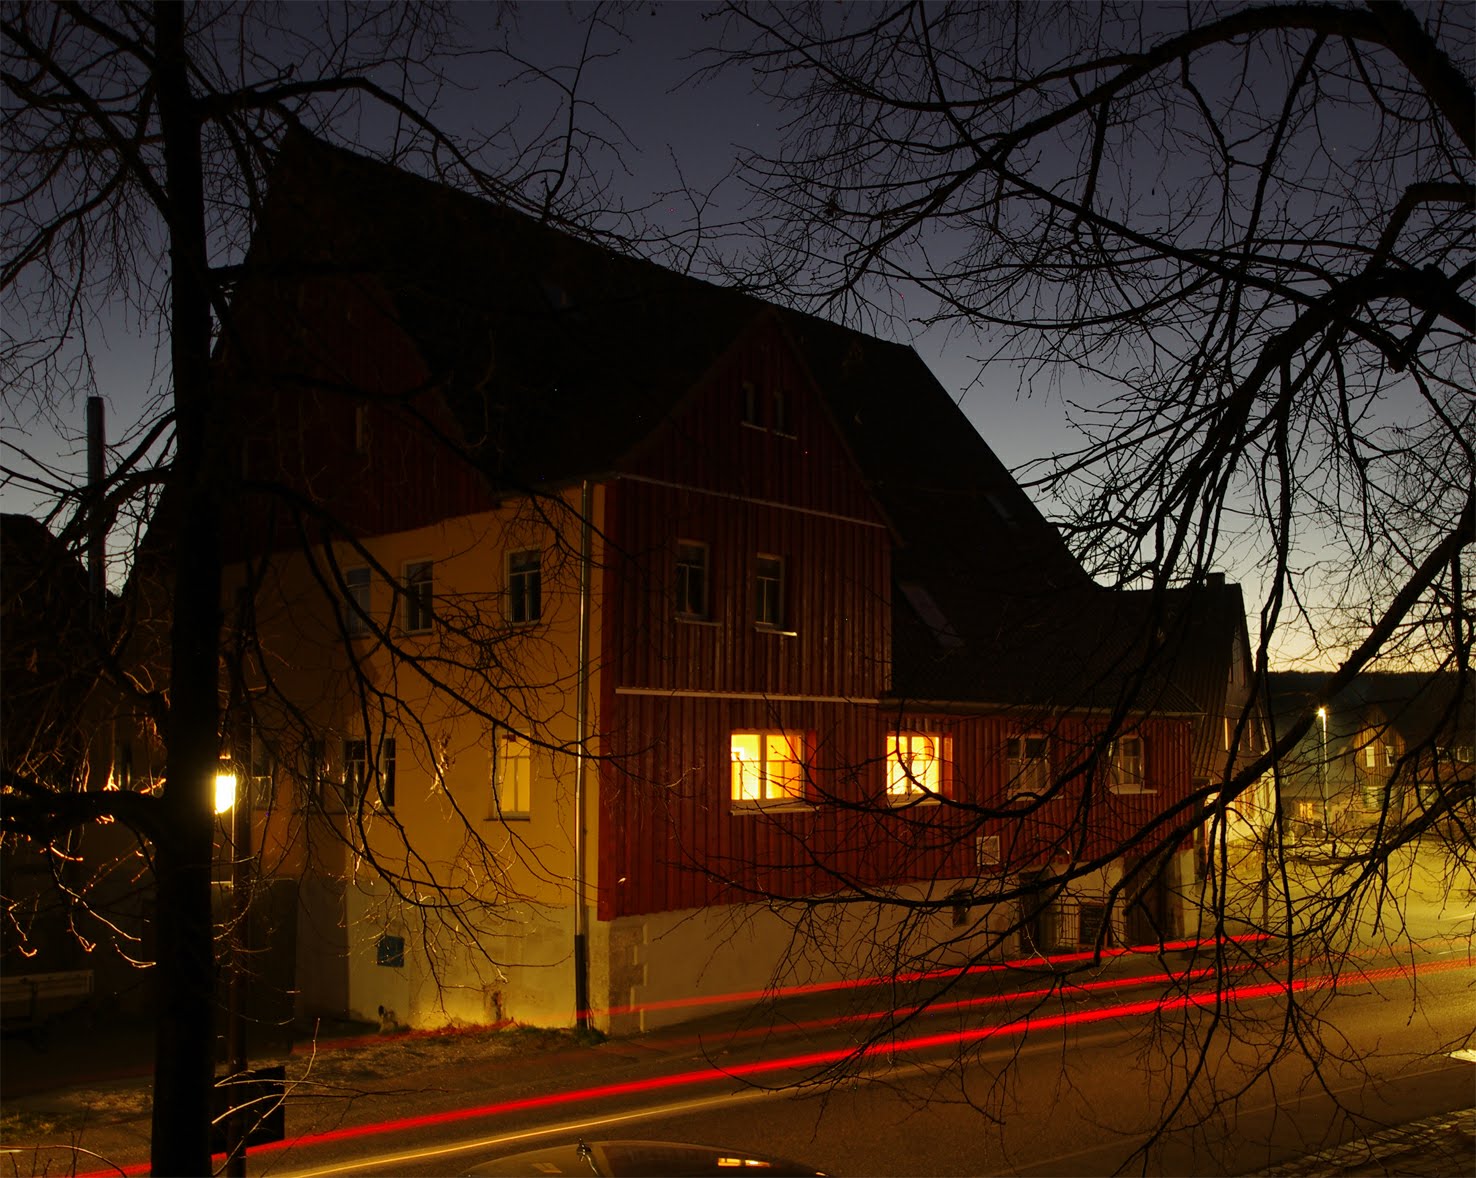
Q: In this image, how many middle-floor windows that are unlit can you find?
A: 5